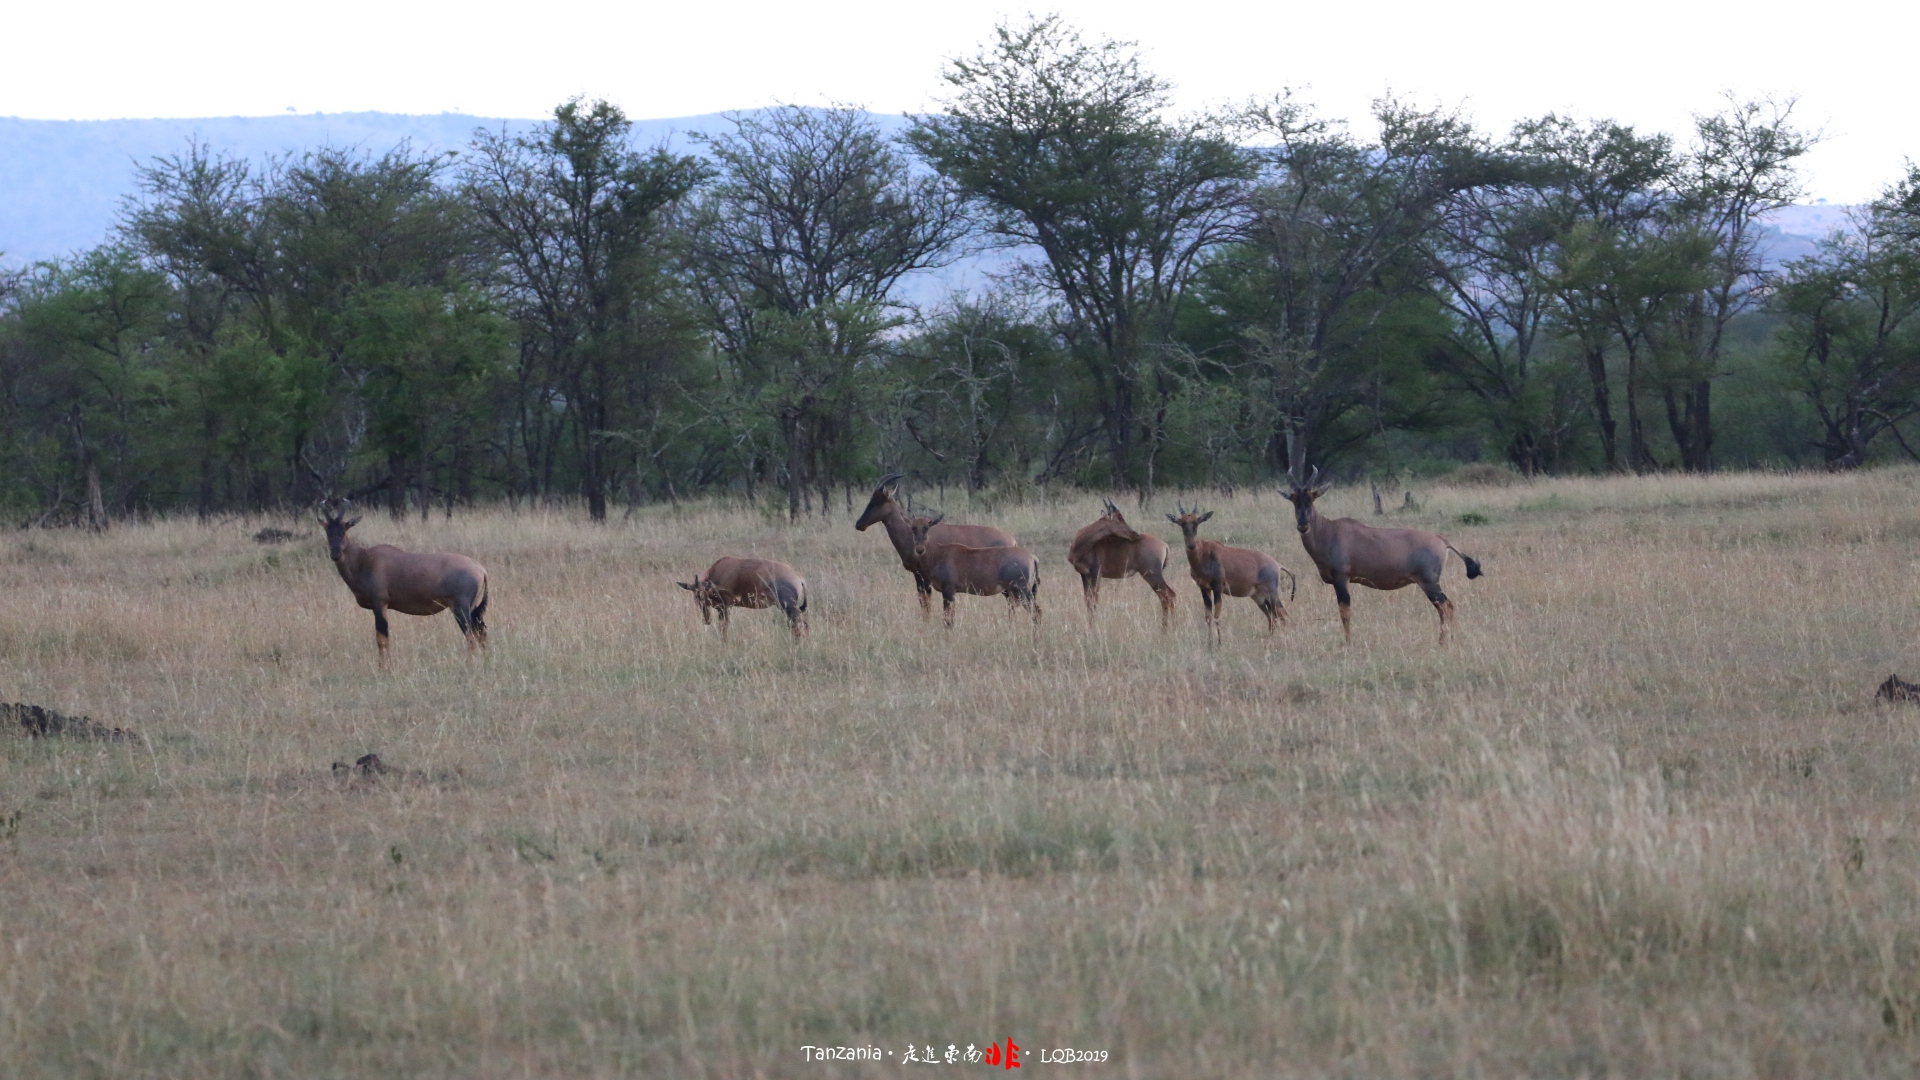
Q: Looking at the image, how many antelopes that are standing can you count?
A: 7